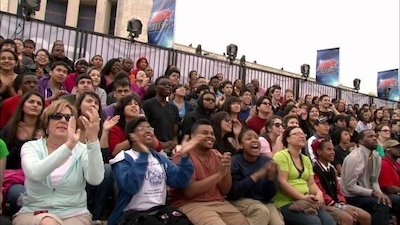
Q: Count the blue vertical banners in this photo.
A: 3